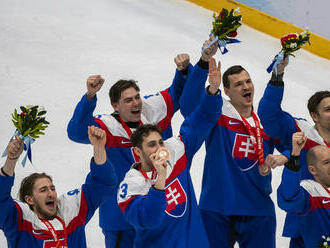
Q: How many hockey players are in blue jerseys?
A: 6